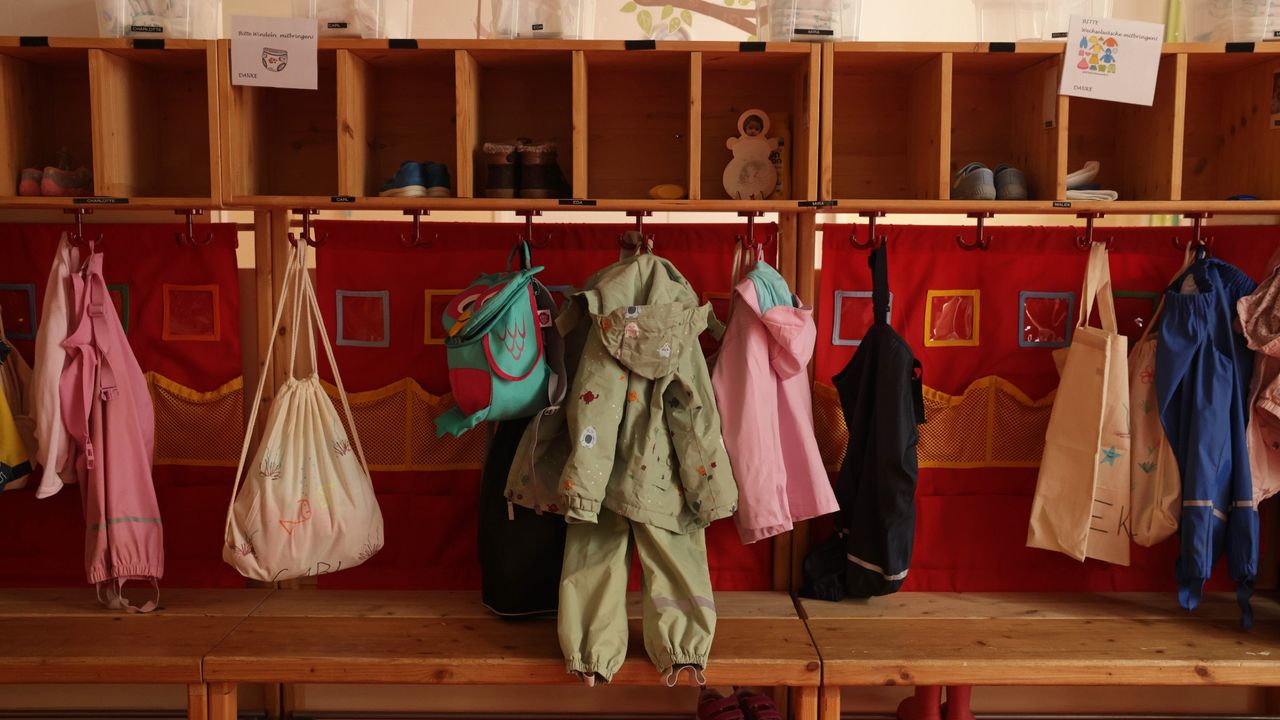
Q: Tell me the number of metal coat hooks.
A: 11